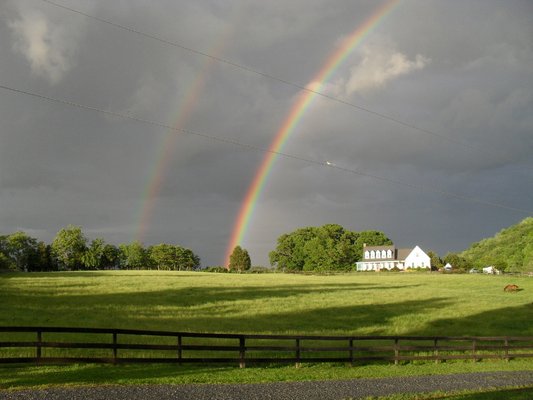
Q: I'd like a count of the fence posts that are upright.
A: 10